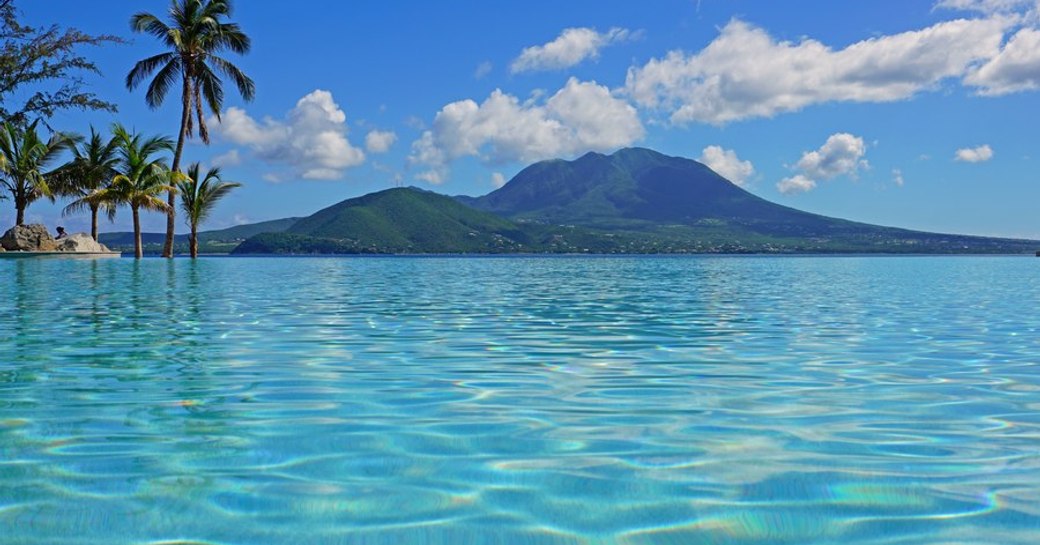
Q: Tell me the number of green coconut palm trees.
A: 5